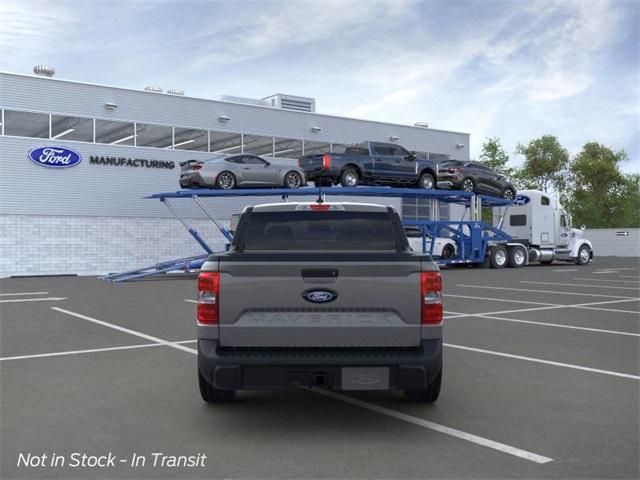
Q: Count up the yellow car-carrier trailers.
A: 0